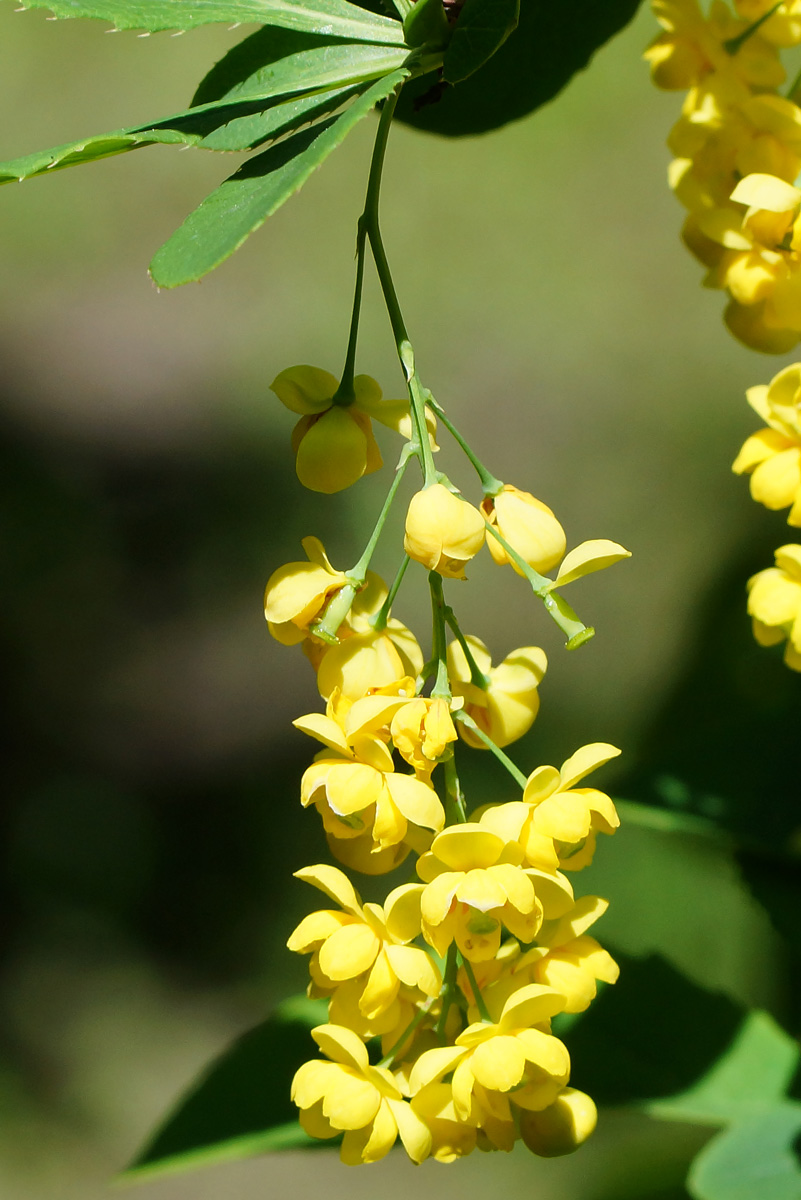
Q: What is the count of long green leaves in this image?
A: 4